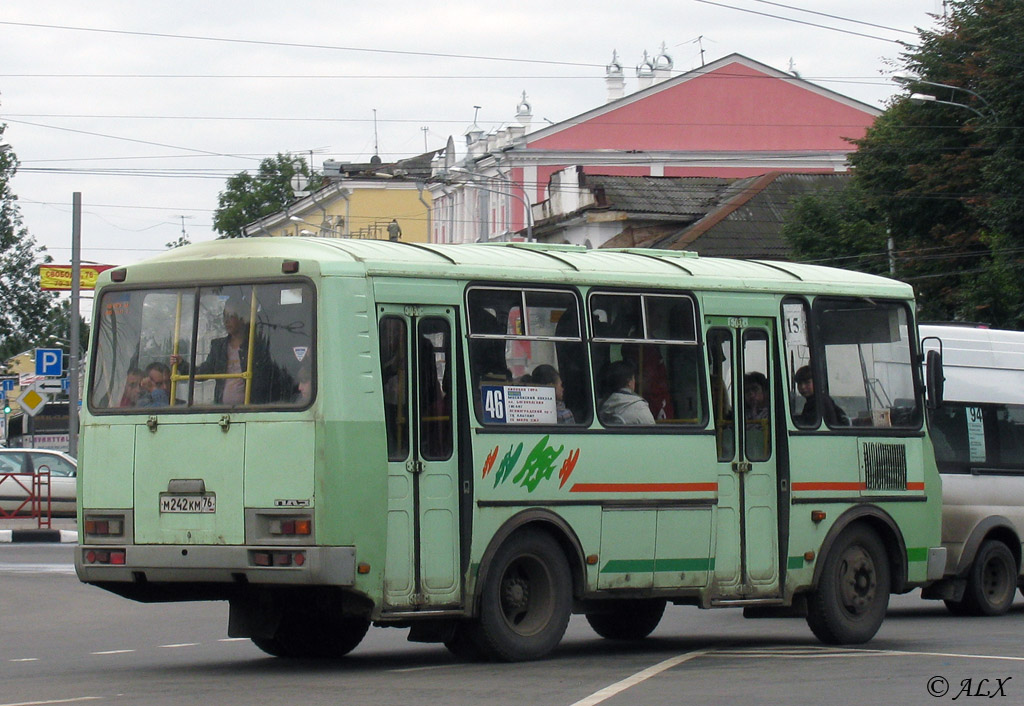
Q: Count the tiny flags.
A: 1